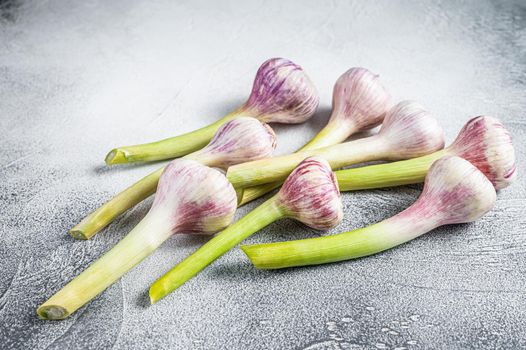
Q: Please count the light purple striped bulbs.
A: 8